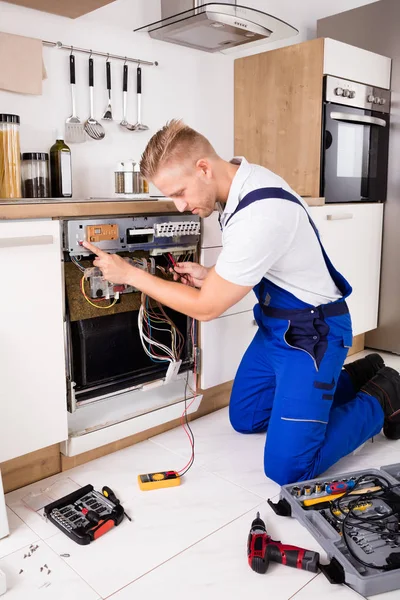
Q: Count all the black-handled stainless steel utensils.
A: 5